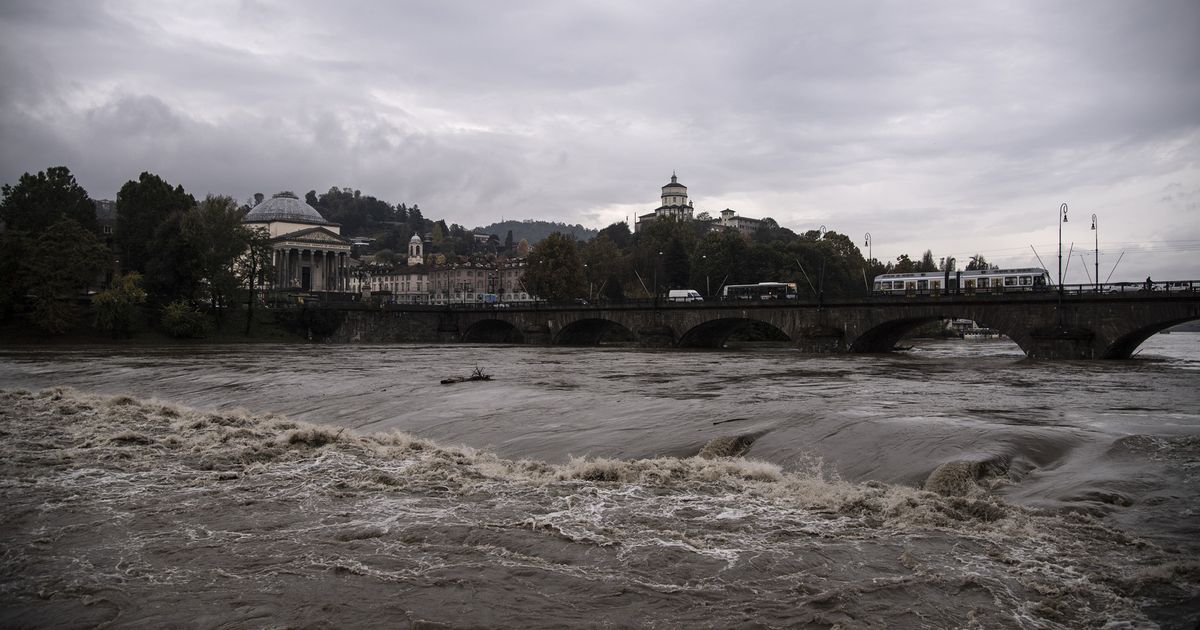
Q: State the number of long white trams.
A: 1